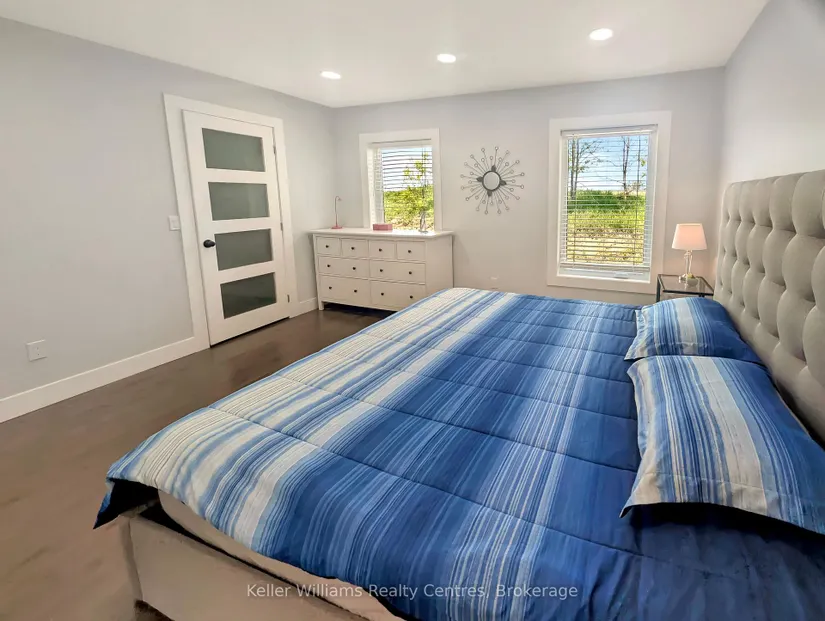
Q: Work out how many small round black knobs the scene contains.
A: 12